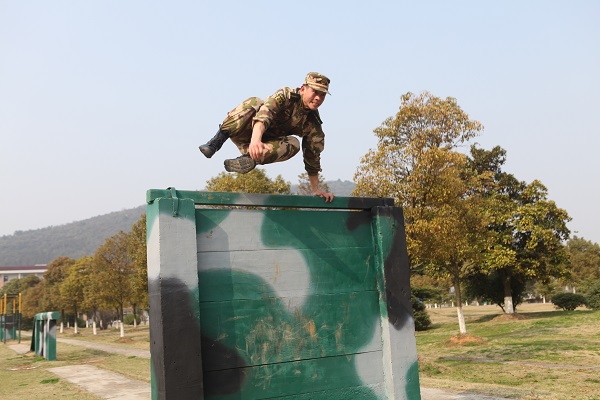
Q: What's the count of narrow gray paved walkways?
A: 2